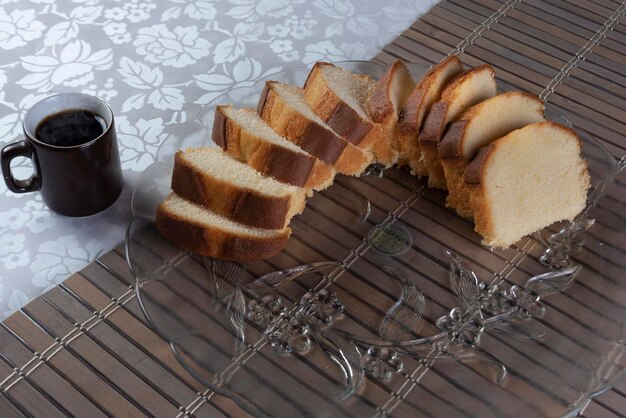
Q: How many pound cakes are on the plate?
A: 10